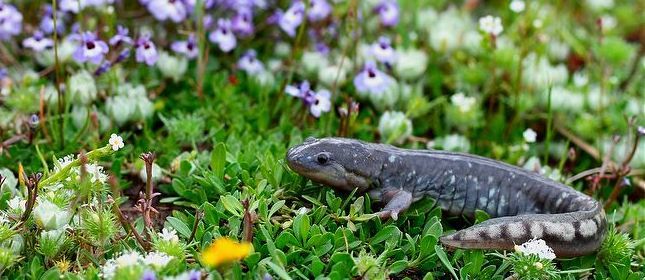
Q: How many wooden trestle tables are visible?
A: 0